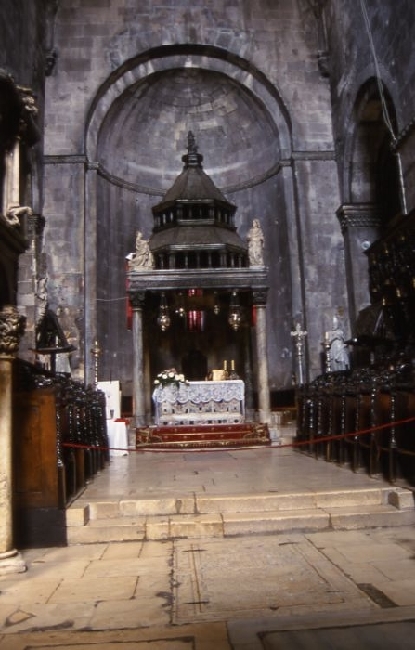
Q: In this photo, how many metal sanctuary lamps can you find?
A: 4